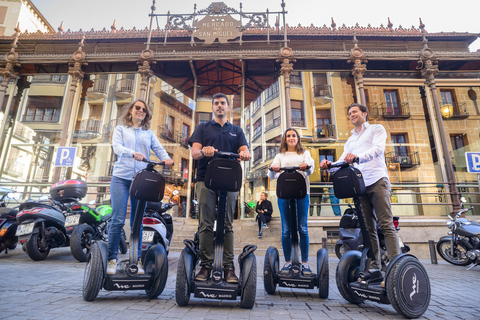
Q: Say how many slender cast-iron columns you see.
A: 6